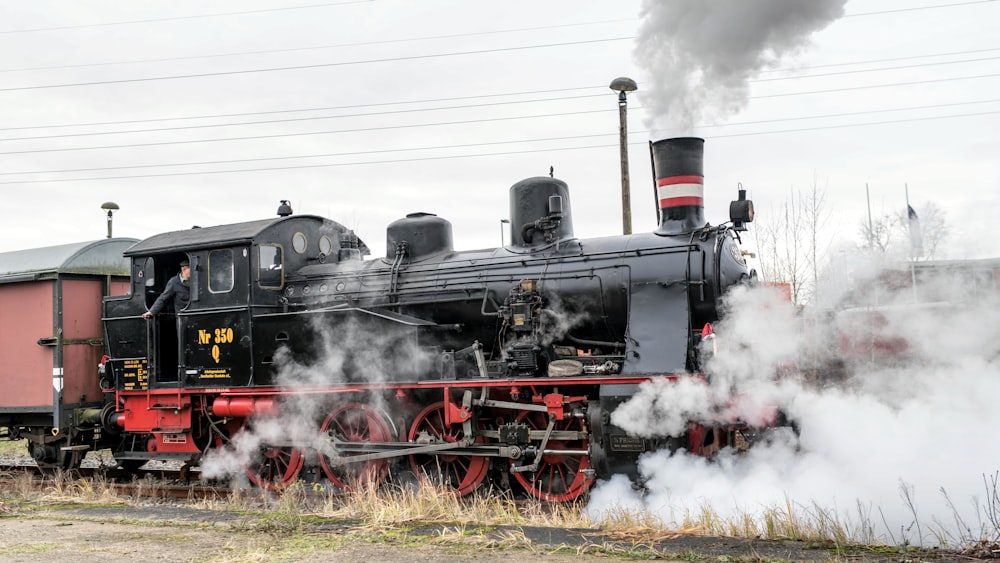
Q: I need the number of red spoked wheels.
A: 4